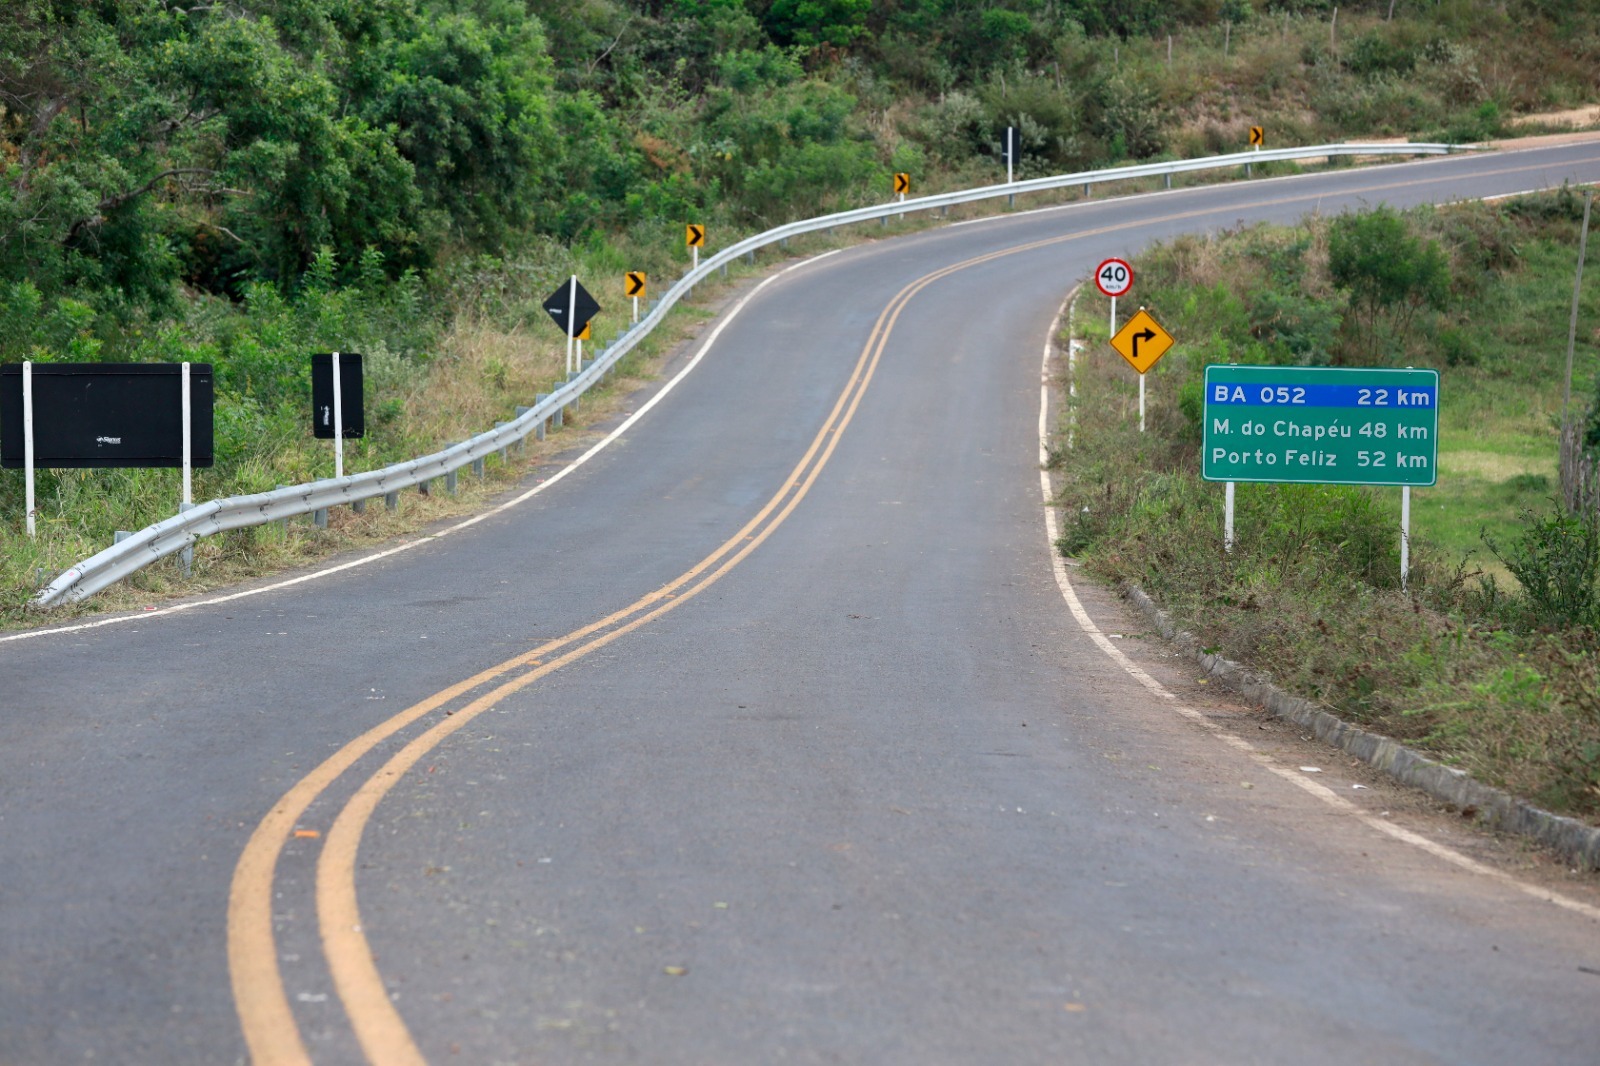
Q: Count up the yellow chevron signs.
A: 5